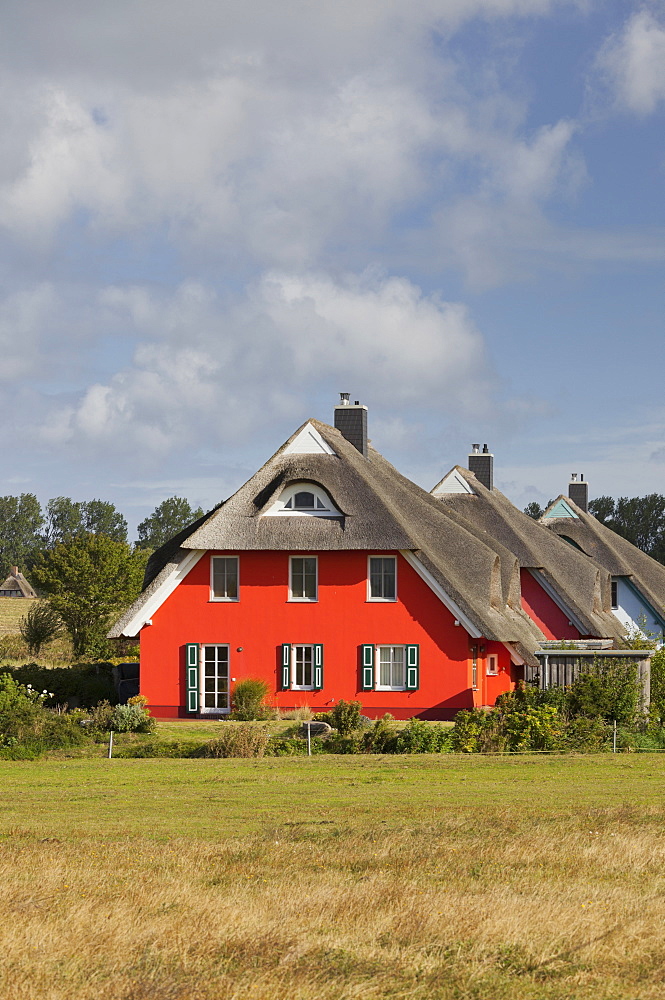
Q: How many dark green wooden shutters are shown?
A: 5